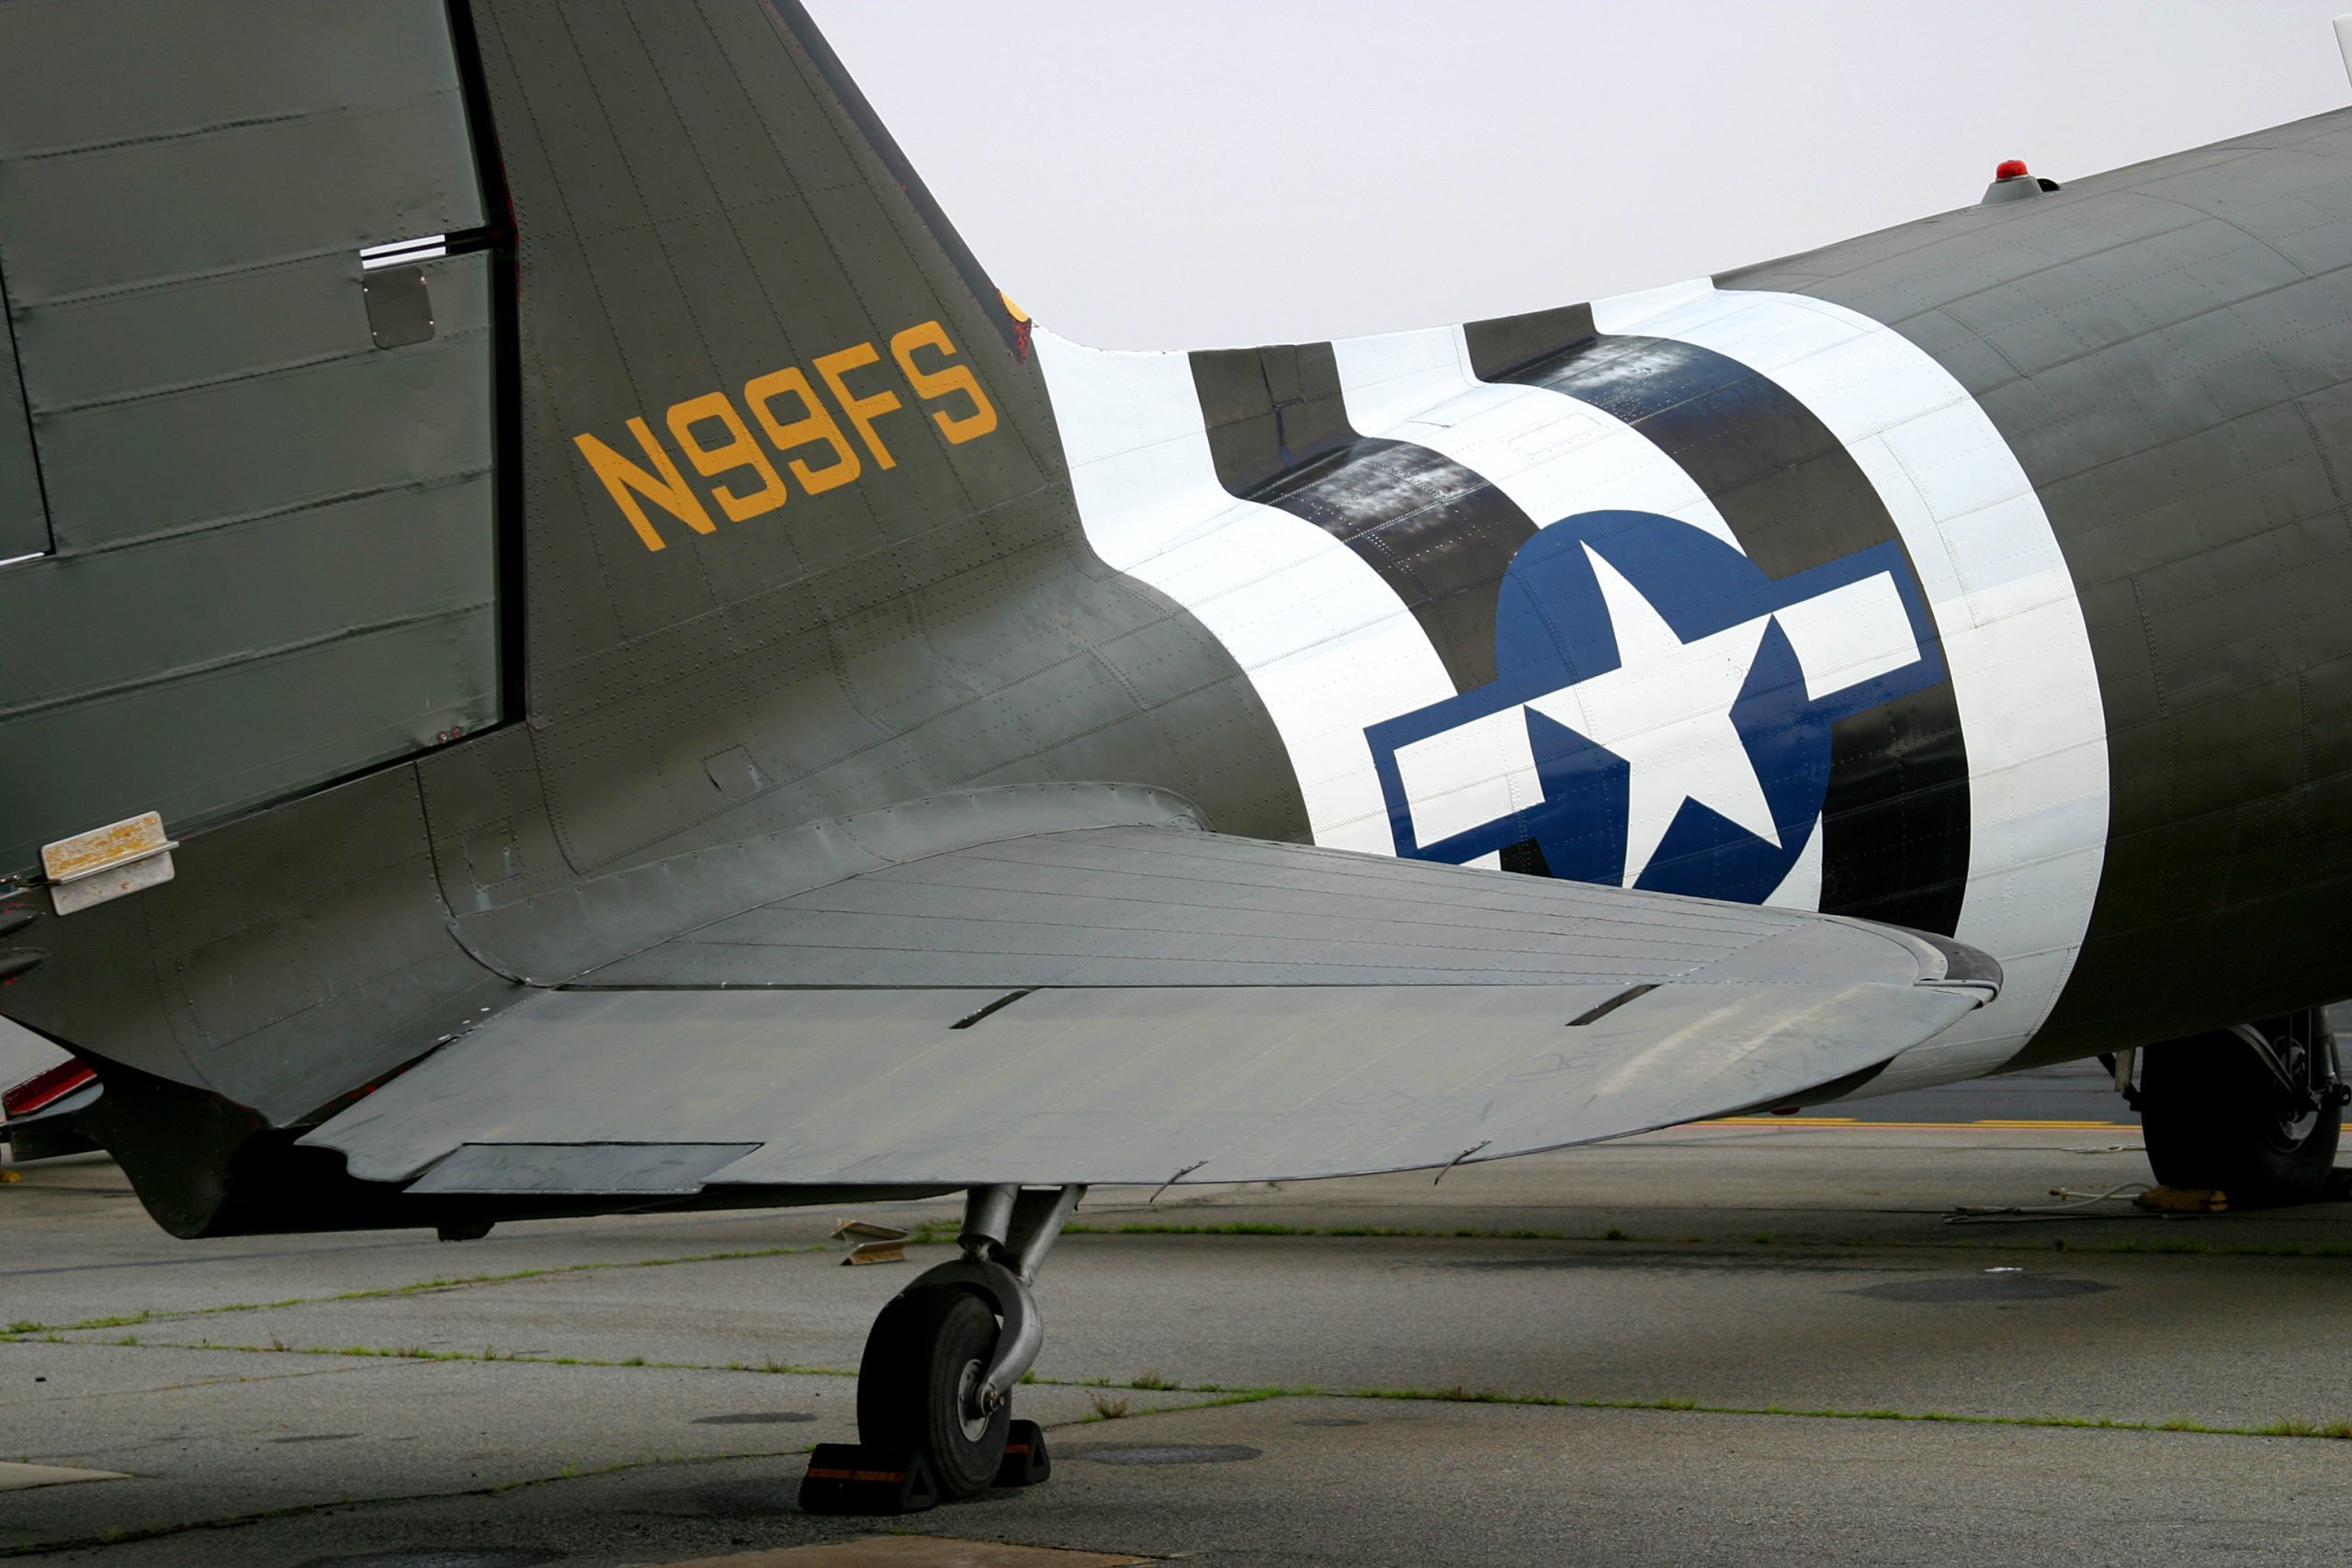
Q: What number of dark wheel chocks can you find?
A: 2